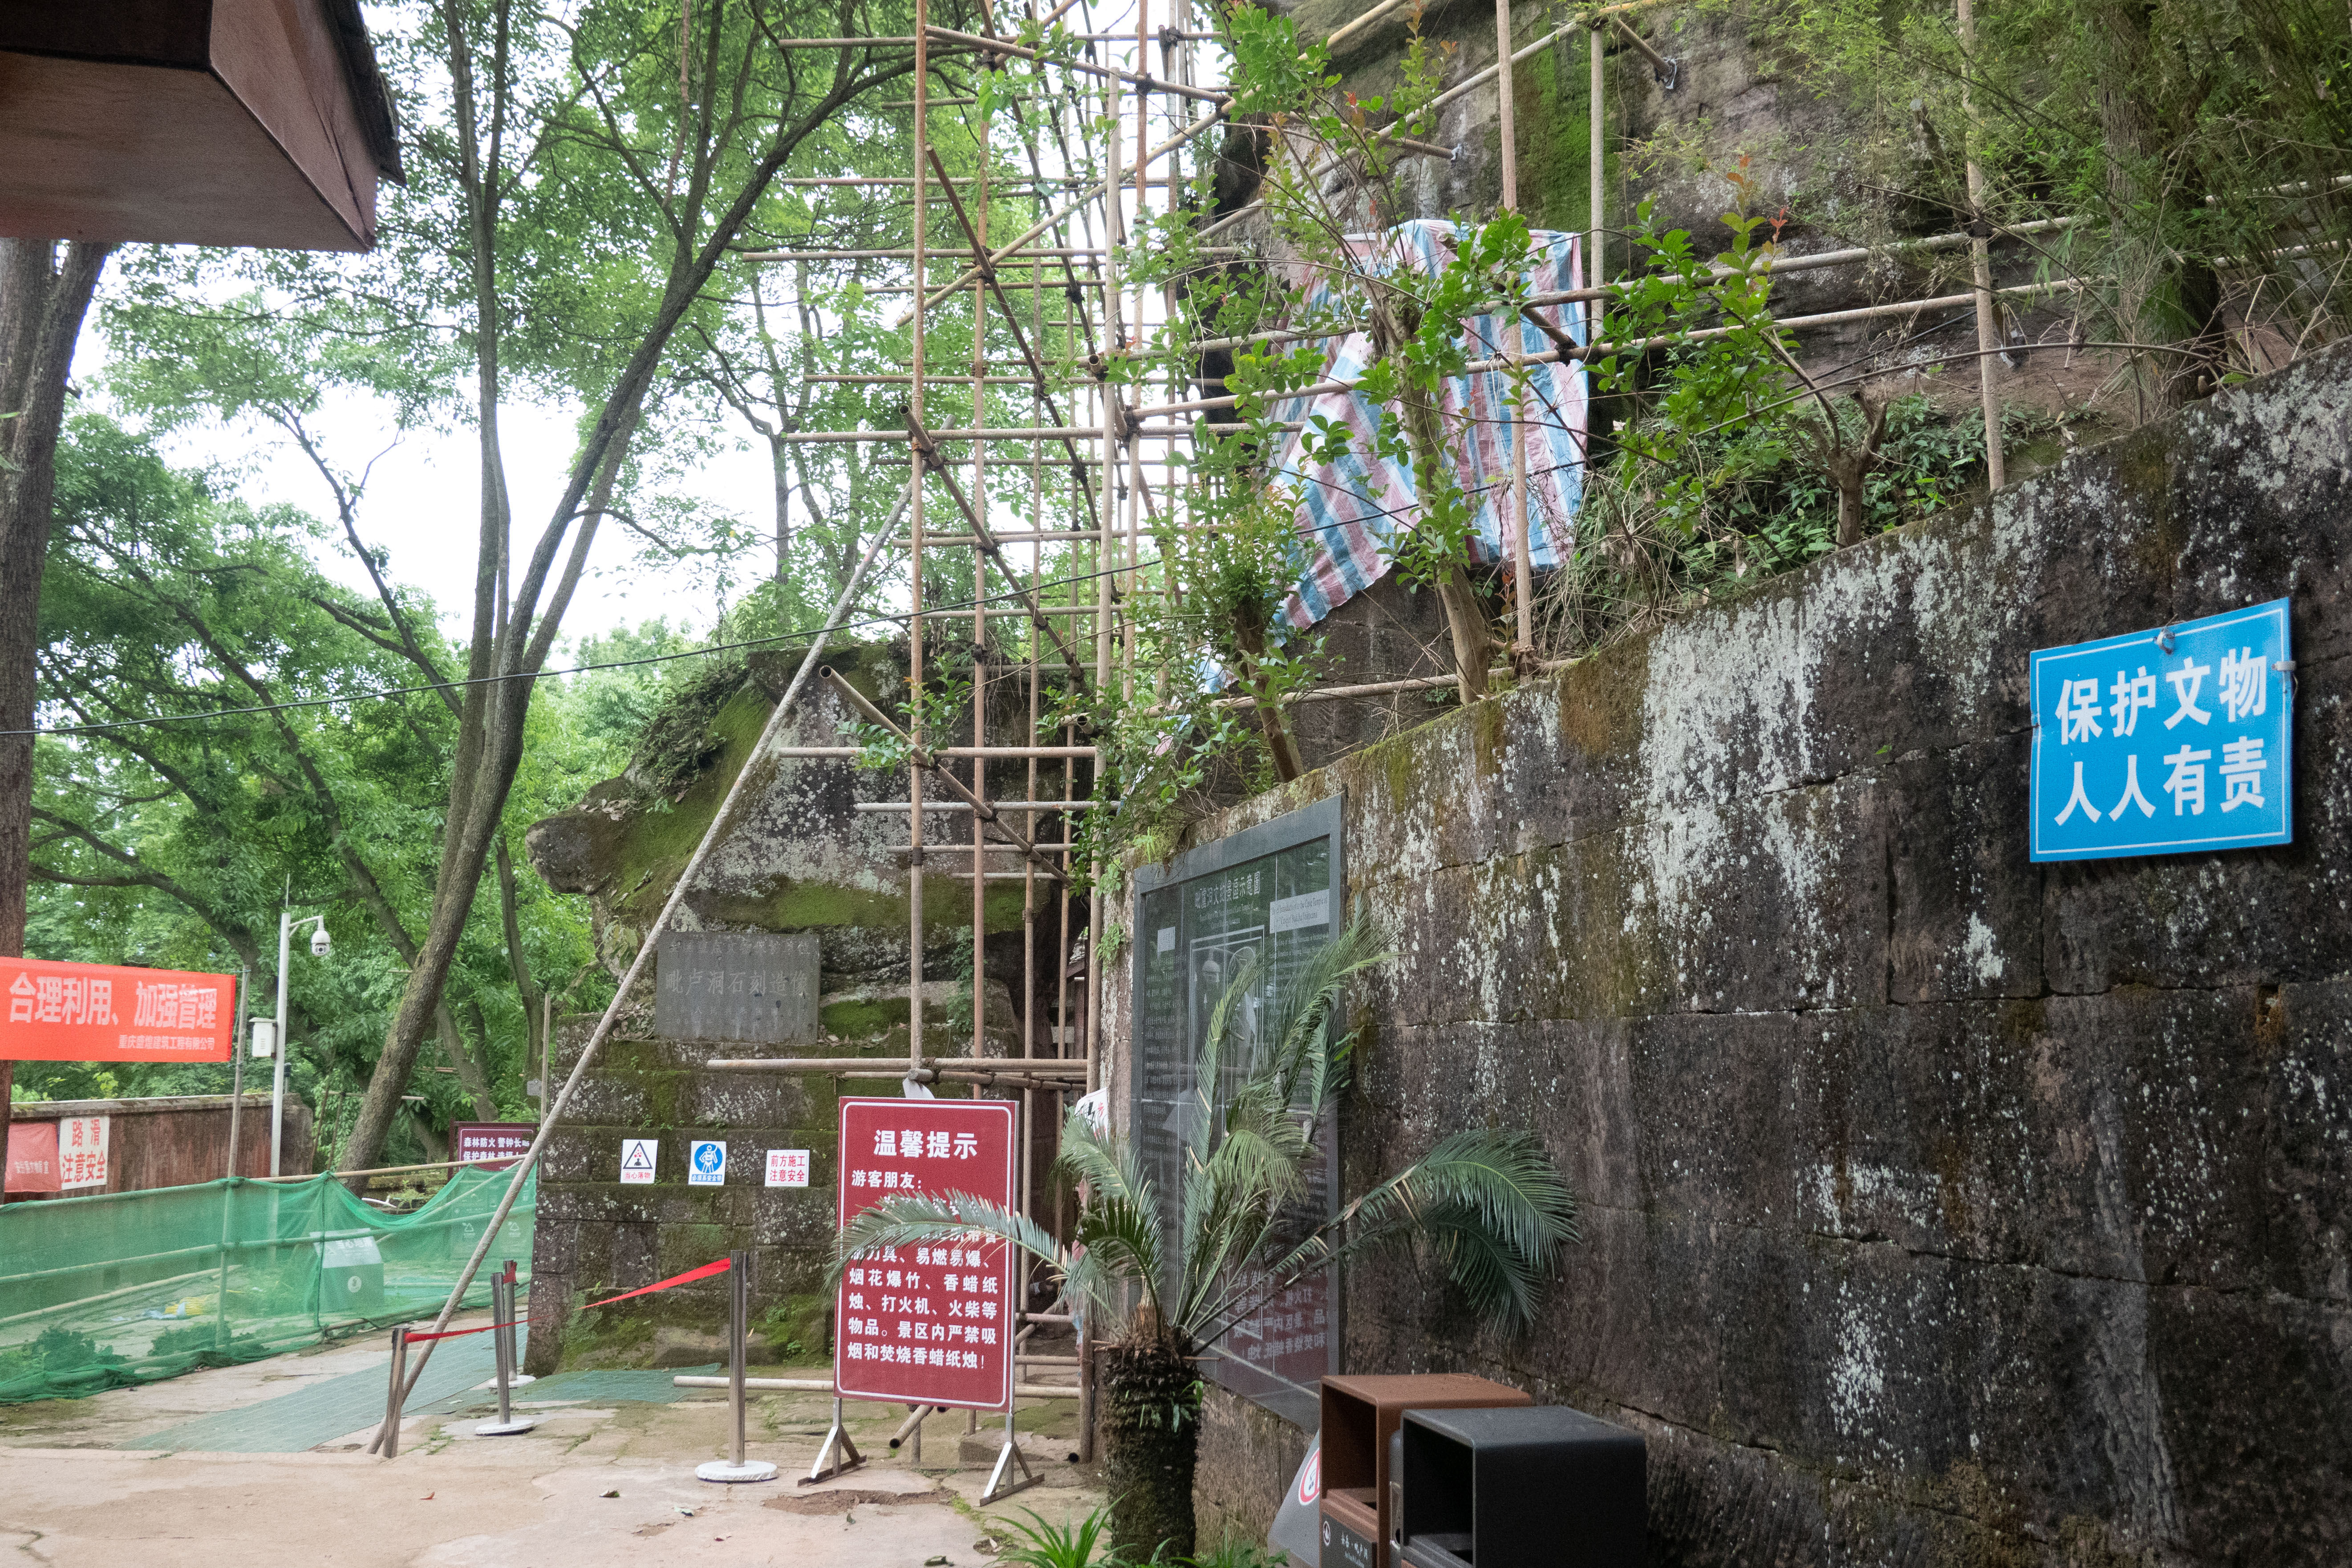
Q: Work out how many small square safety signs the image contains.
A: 3